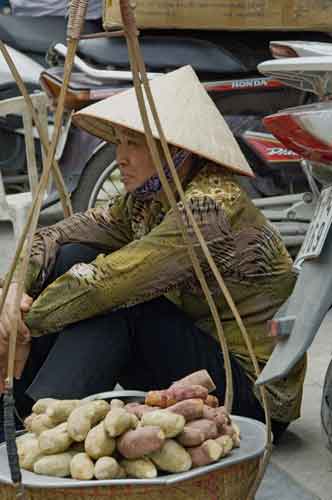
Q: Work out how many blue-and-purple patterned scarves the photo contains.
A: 1